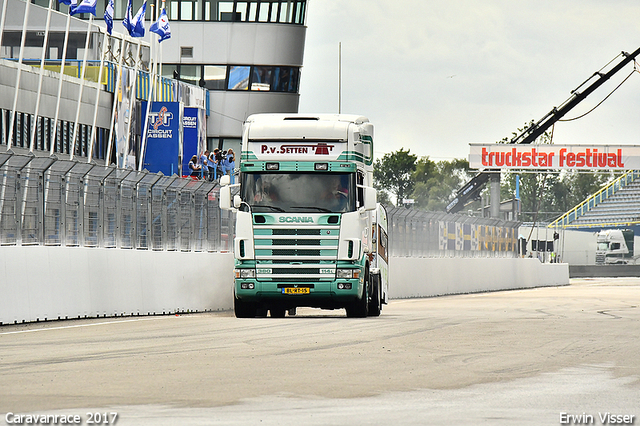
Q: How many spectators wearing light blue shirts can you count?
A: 4